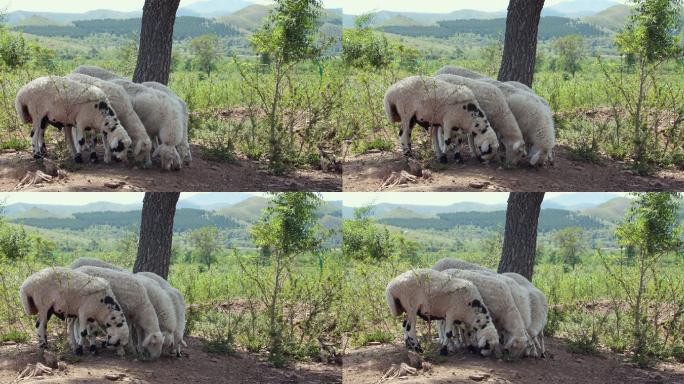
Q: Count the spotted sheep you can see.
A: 4